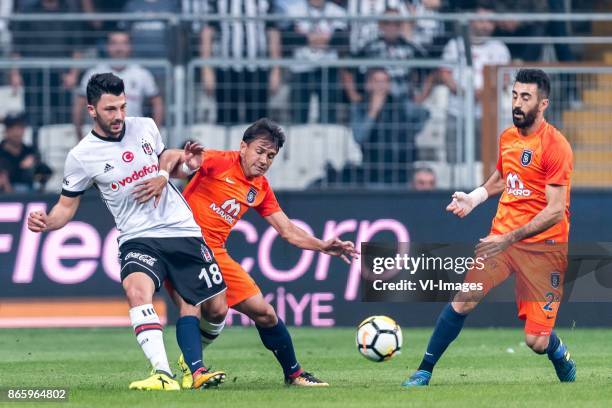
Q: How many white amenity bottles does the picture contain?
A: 0